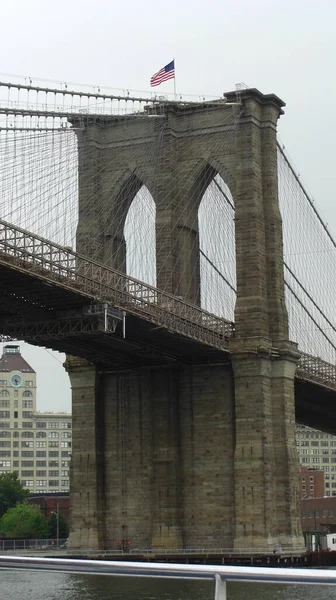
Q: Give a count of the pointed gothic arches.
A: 2